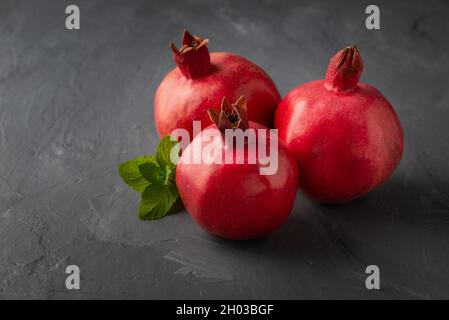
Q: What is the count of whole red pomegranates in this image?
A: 3